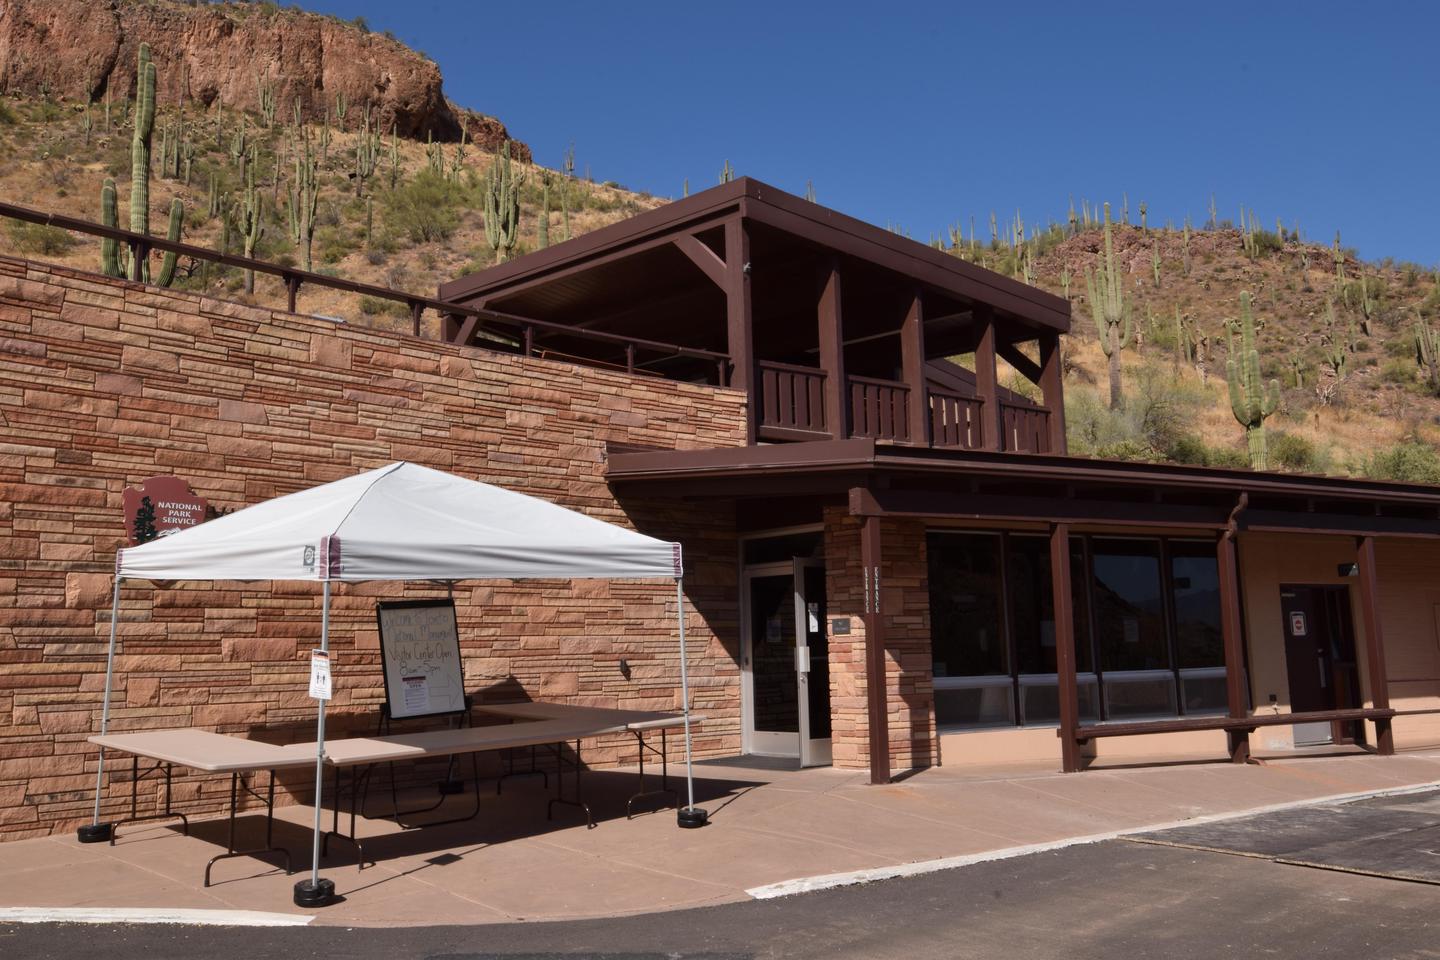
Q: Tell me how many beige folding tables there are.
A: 3